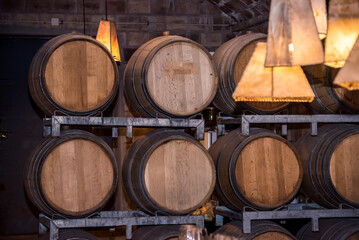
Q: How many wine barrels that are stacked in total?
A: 12